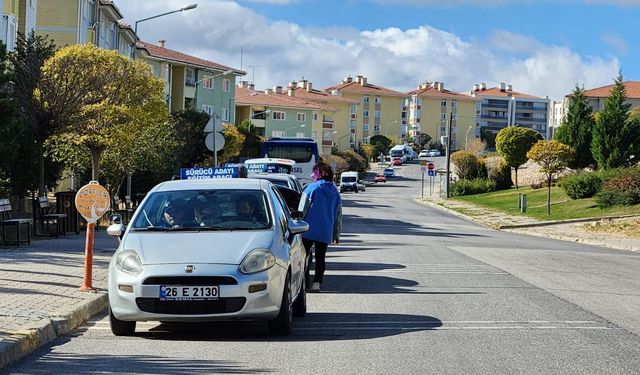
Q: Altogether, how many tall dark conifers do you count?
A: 2